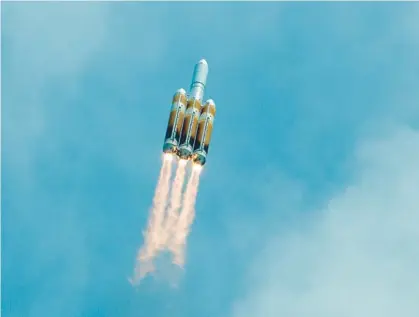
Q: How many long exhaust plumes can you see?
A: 3